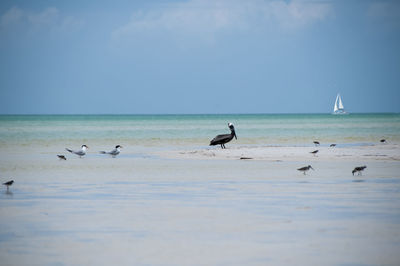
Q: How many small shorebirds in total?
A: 8